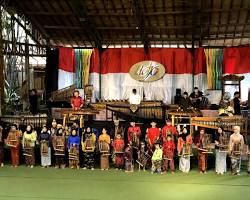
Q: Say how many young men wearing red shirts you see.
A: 6